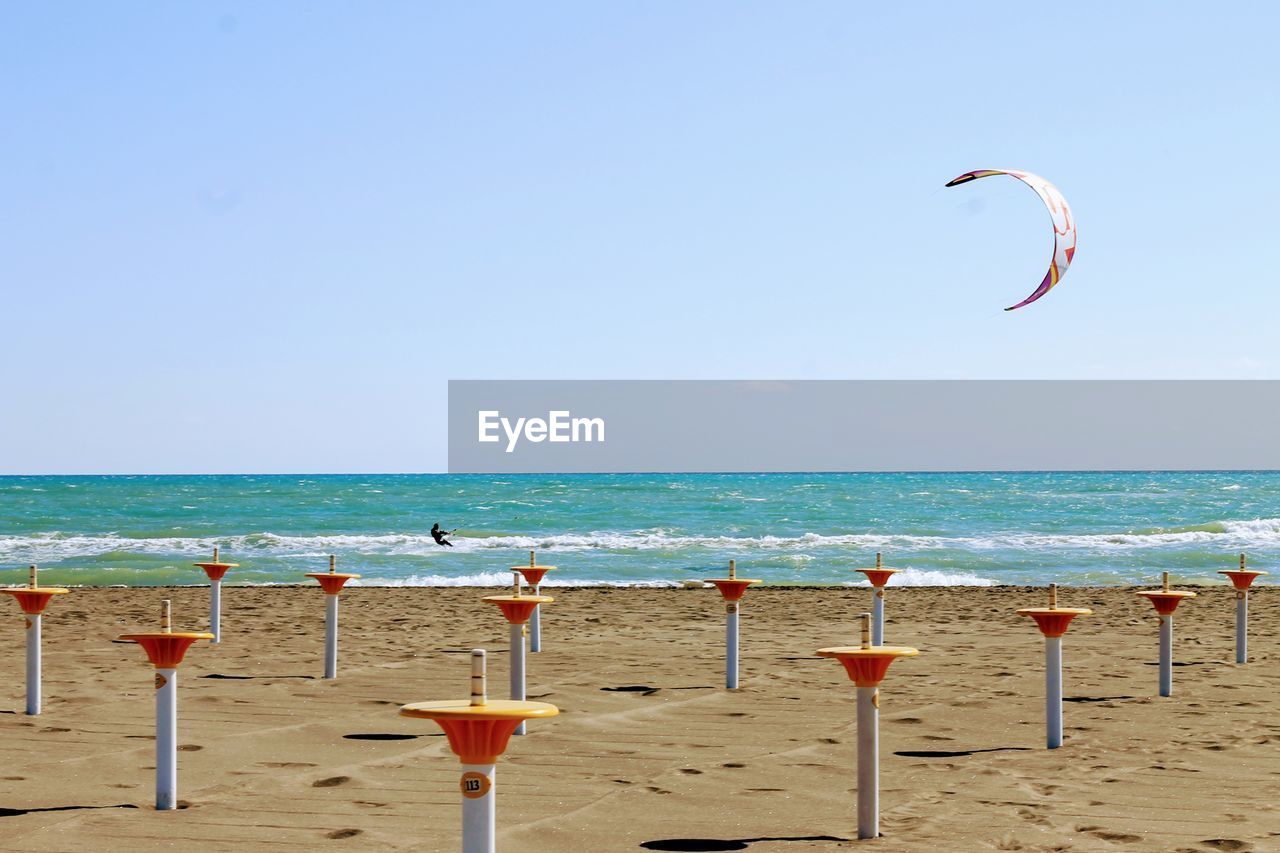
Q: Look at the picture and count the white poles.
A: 13